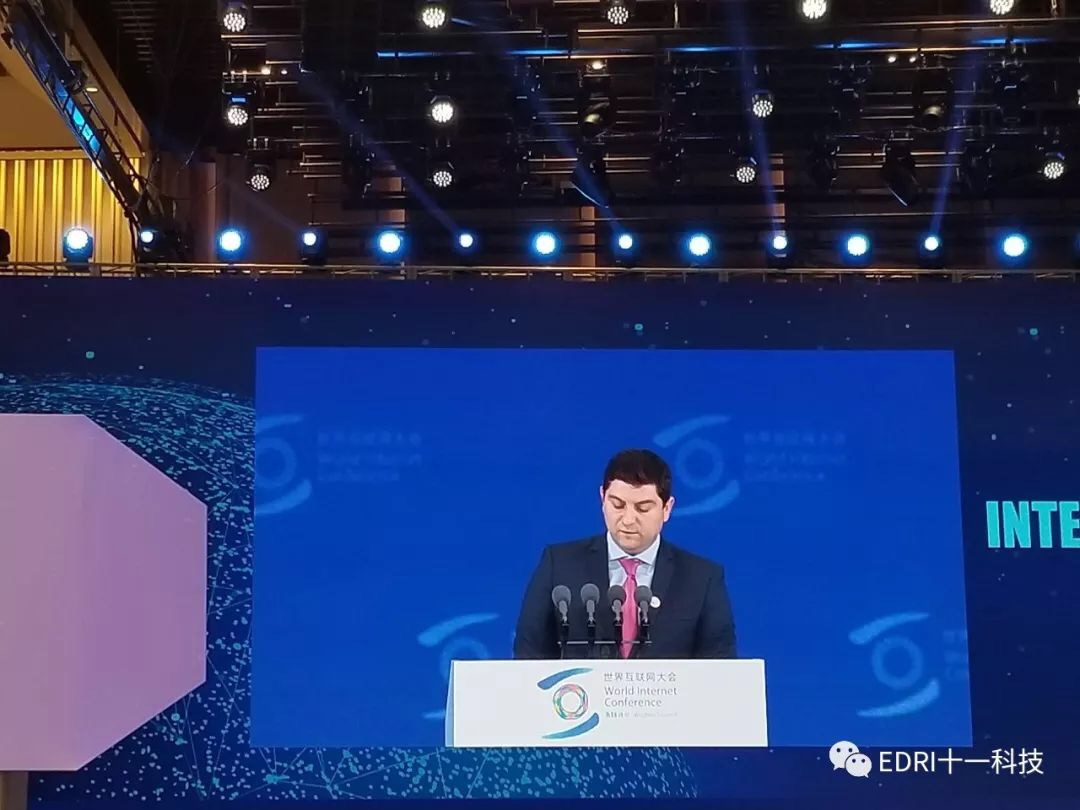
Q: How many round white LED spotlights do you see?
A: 12